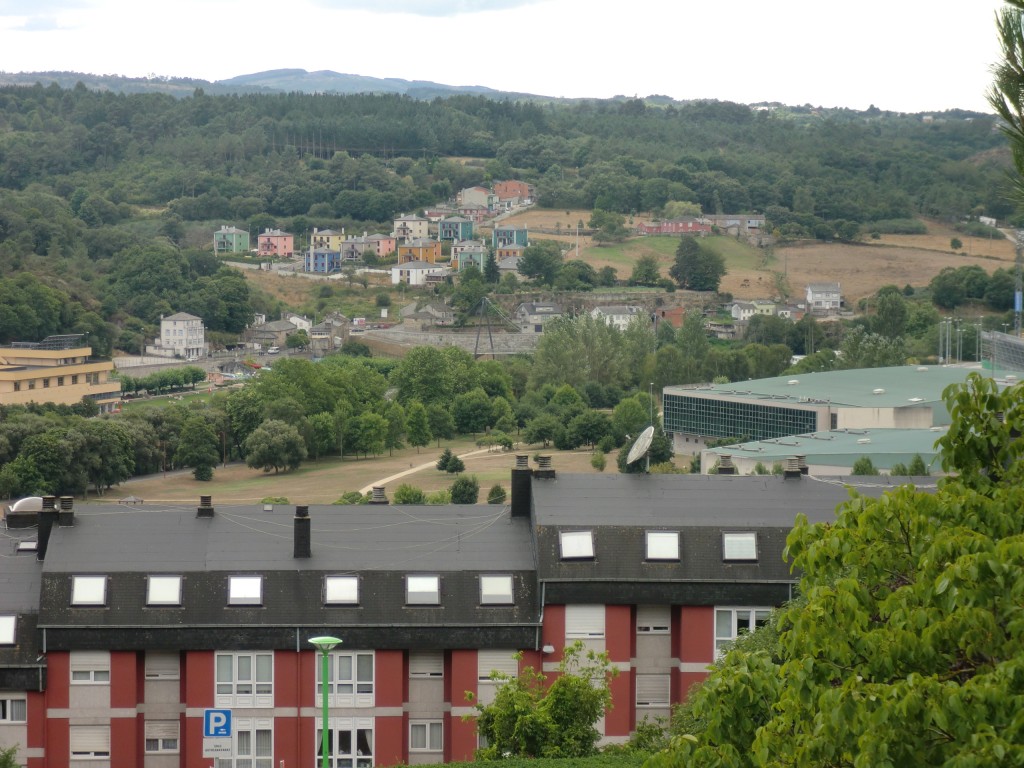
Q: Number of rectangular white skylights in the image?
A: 11